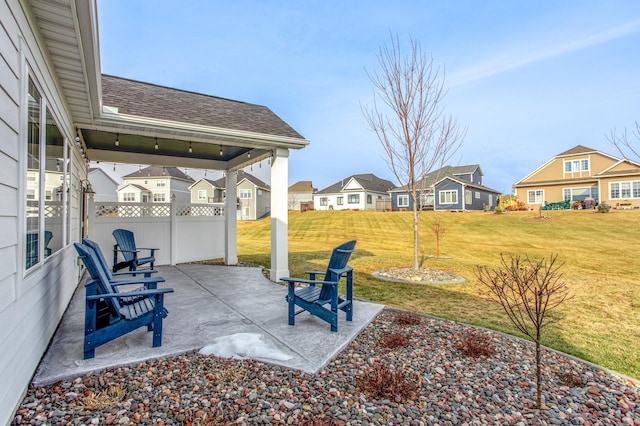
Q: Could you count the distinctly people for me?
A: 0